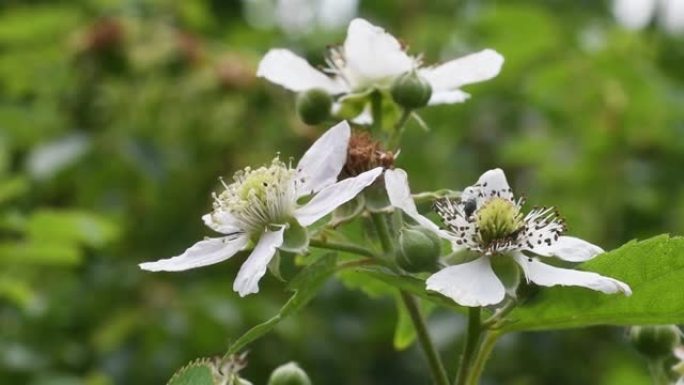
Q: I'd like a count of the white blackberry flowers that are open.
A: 3